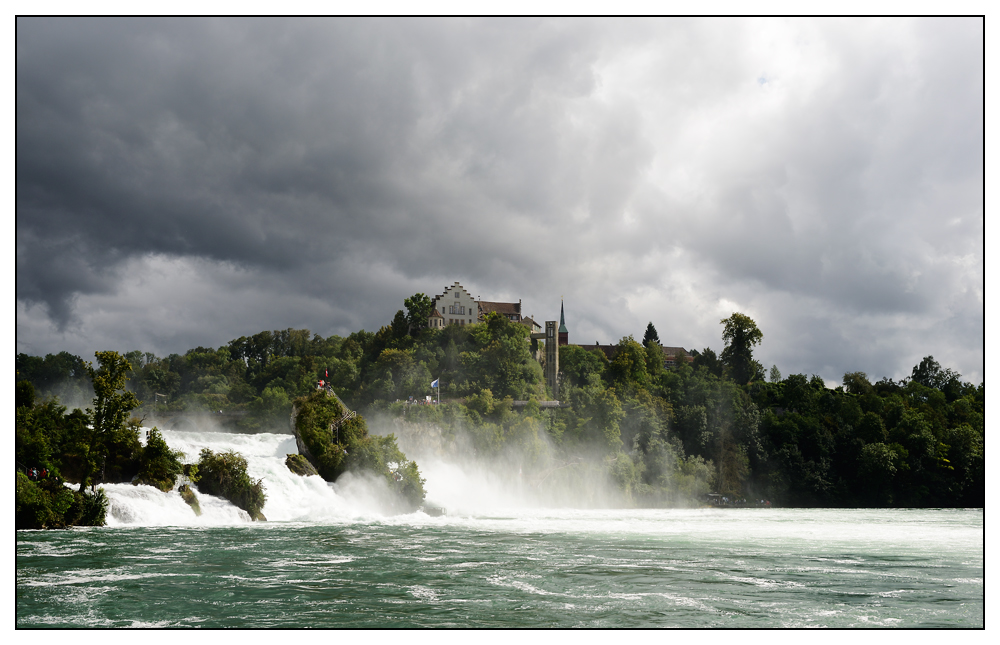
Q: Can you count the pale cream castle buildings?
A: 1